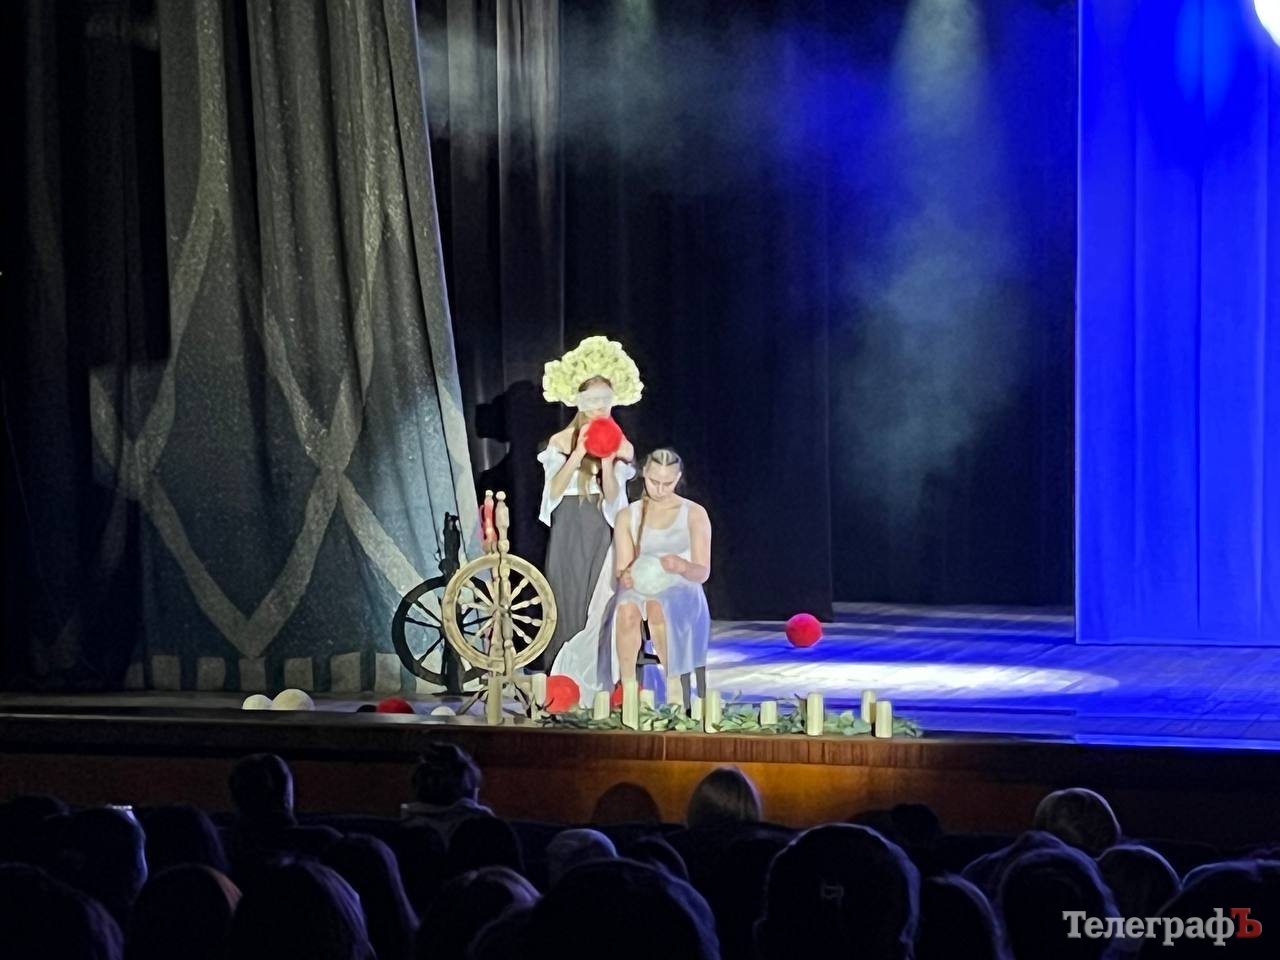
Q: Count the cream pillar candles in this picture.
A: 11